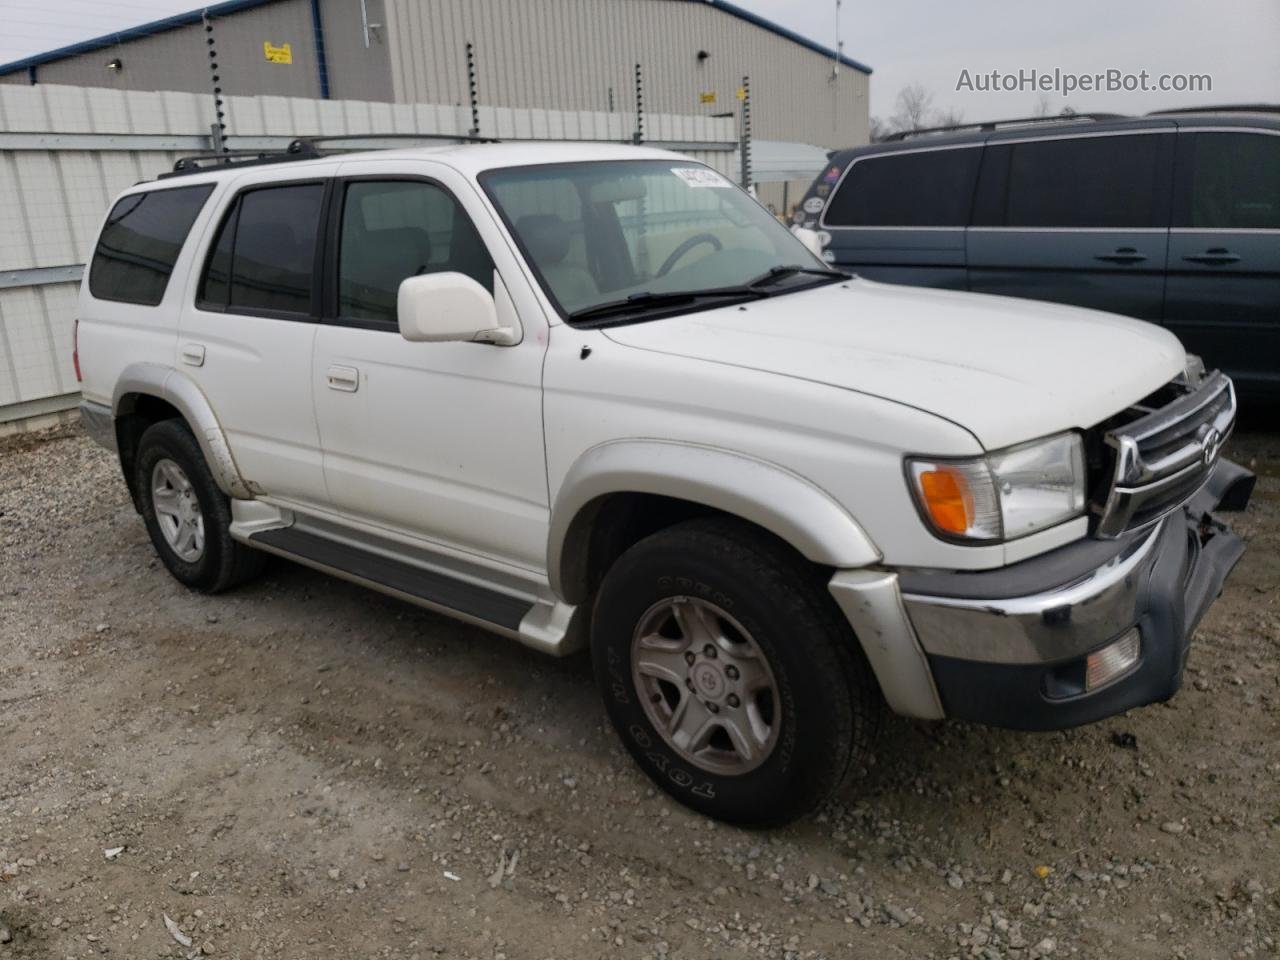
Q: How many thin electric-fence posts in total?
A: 4